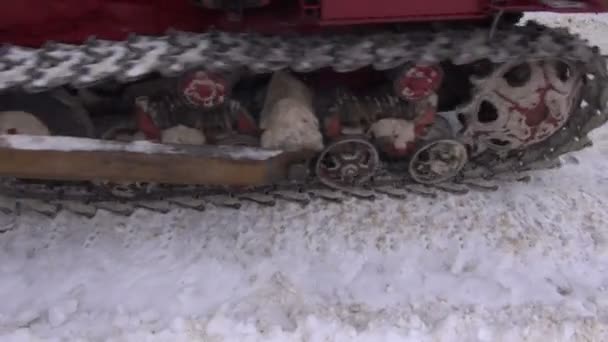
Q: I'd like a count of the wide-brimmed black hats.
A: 0